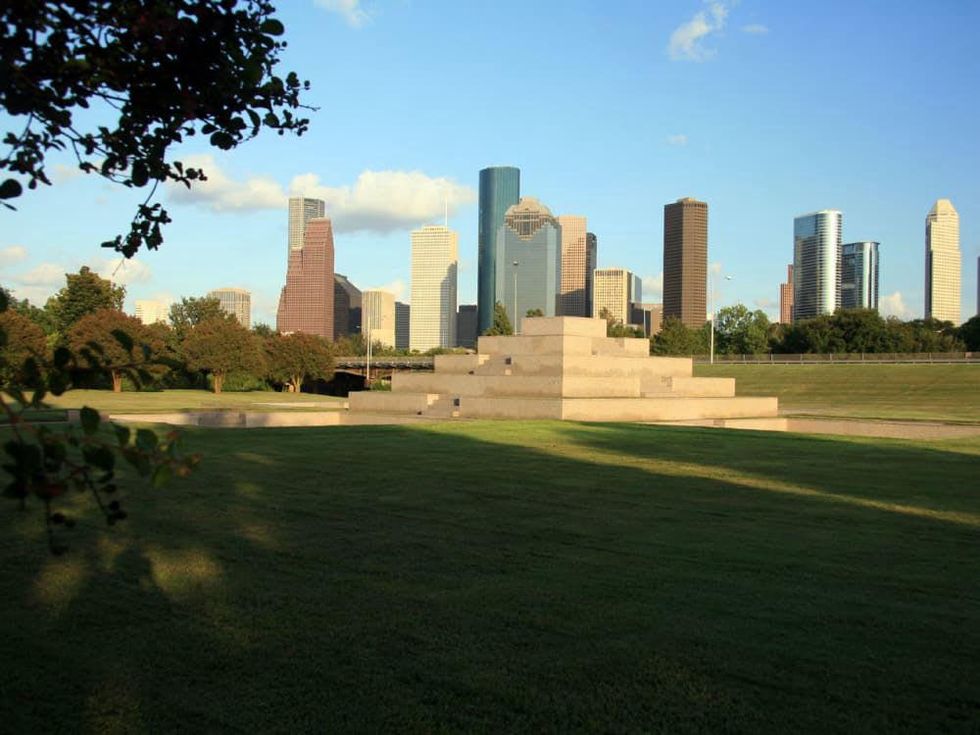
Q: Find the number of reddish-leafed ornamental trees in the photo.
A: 4